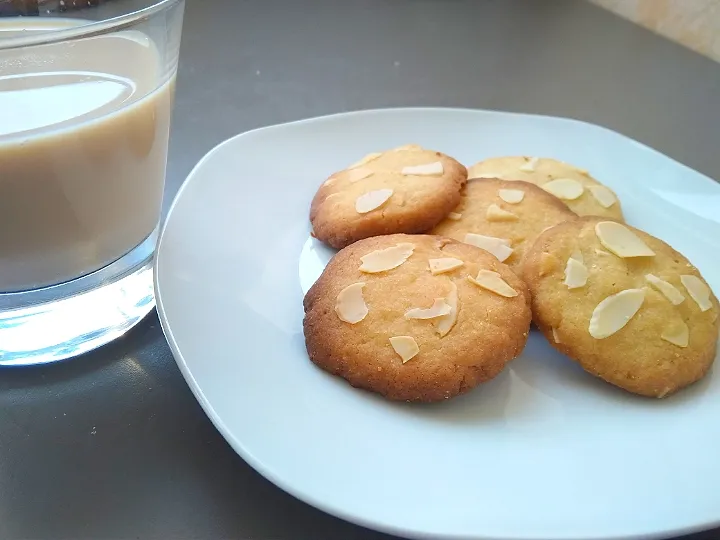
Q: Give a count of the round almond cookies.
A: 5